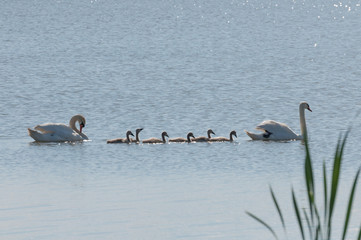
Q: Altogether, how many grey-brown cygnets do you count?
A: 6